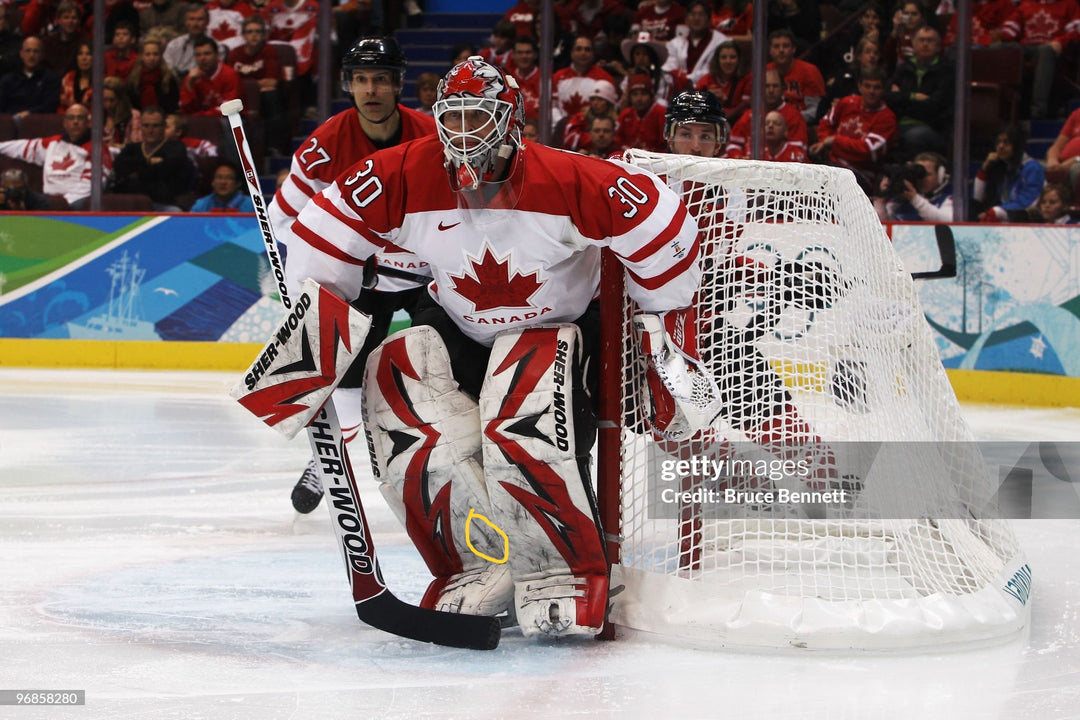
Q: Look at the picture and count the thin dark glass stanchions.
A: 5